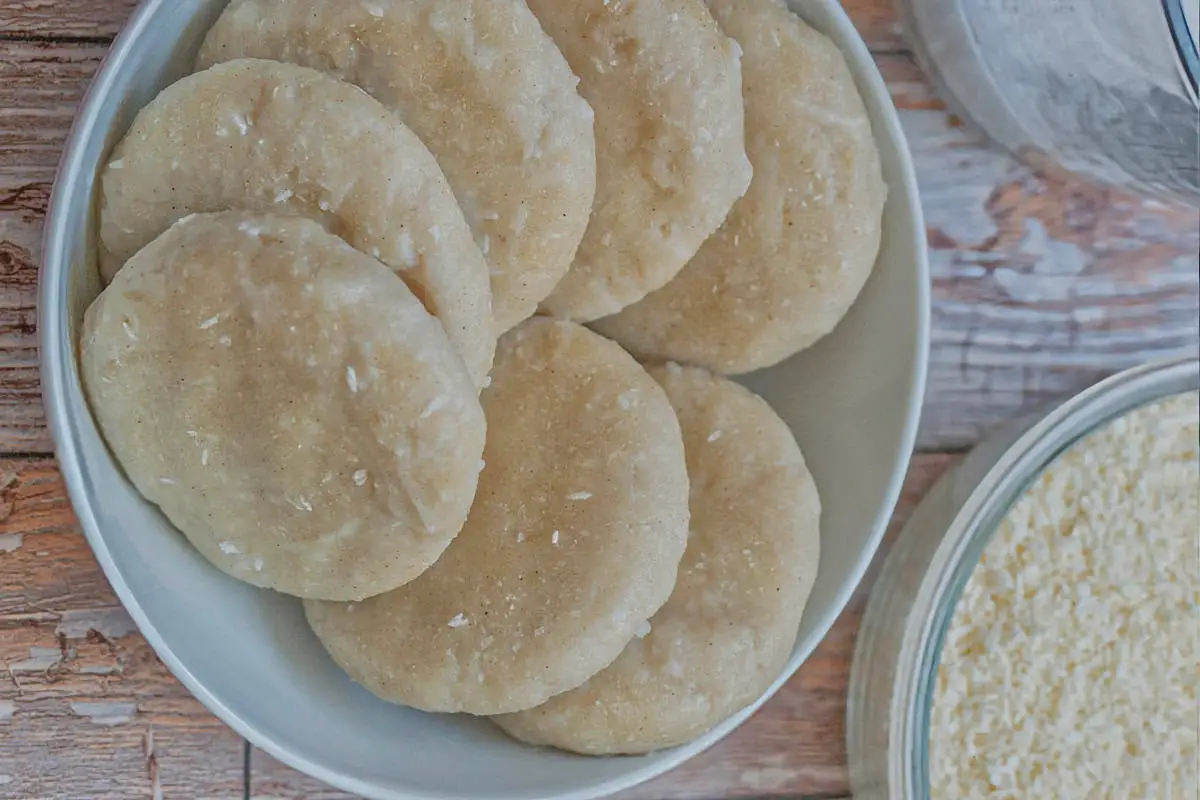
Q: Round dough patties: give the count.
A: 7